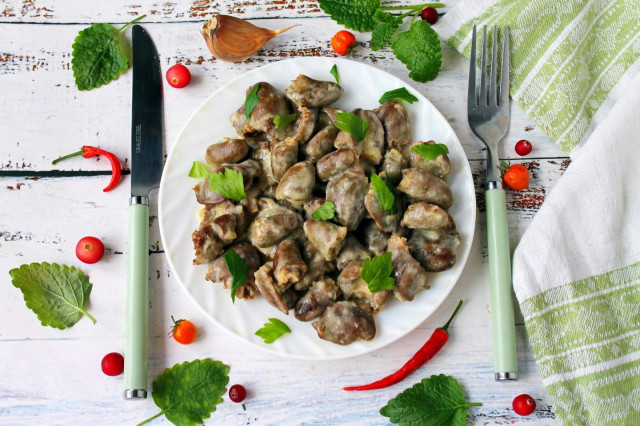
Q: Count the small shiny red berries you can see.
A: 7